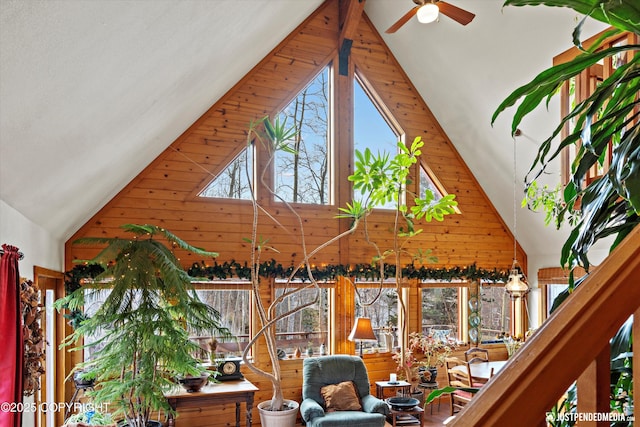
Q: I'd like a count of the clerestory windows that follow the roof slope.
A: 4